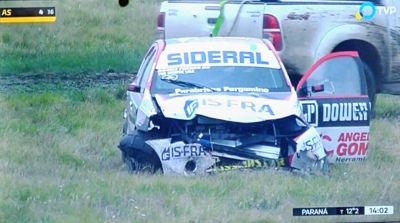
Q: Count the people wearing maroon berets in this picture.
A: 0